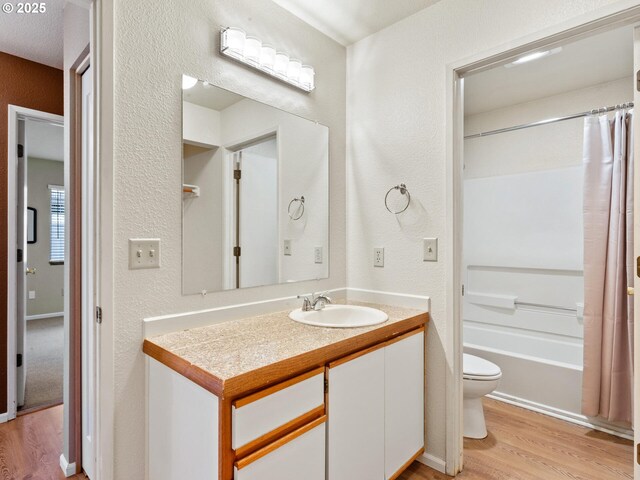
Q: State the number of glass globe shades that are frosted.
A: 6